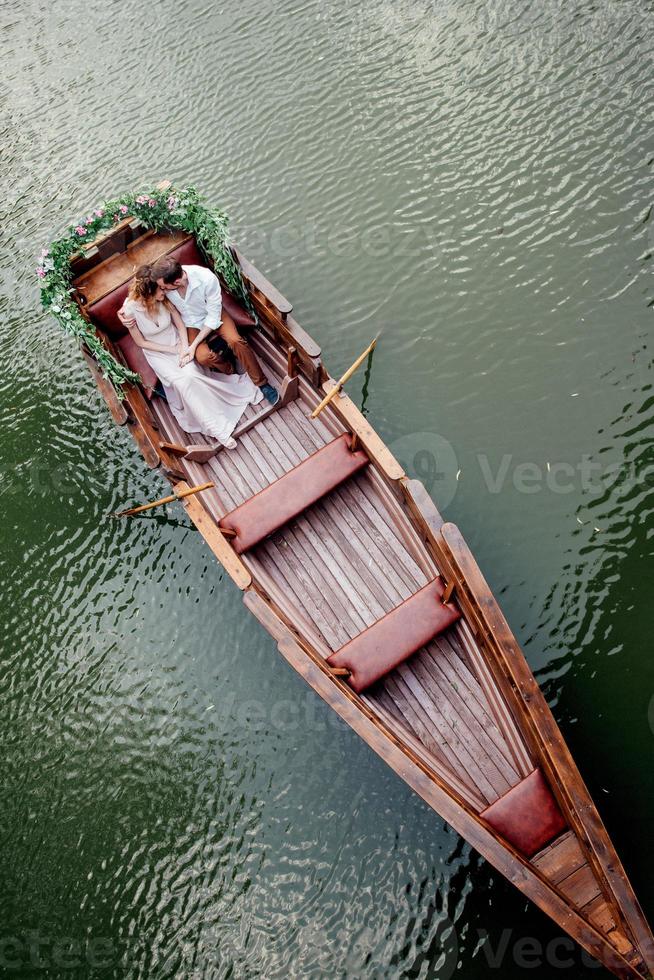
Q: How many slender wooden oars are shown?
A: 2